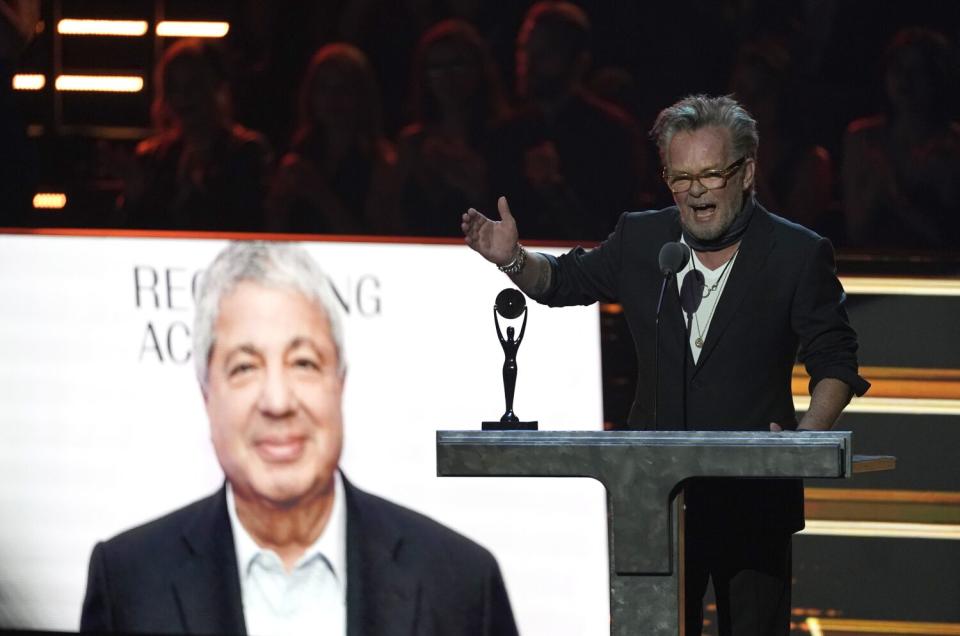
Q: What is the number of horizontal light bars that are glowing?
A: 5